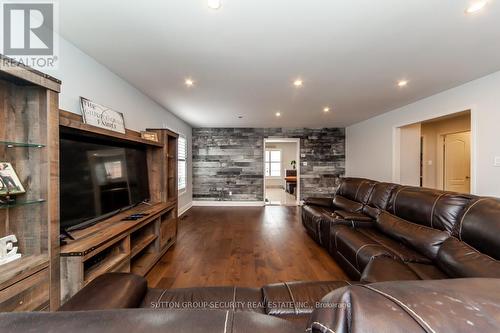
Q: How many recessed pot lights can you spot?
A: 7